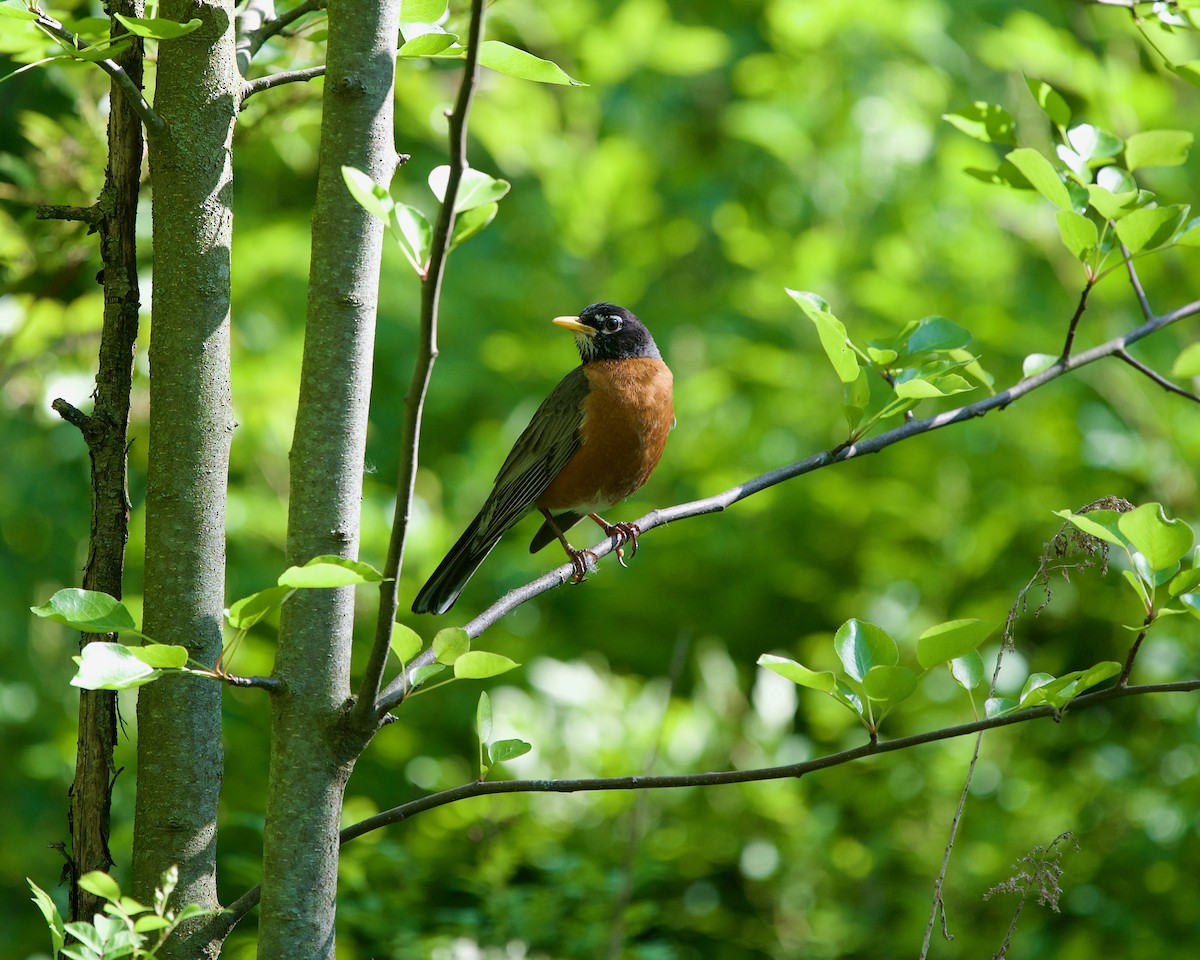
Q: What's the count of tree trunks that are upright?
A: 3